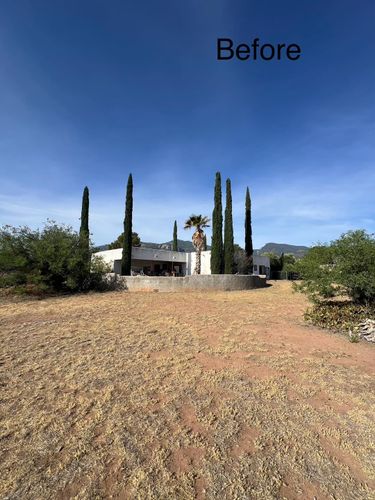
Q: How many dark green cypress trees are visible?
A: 6